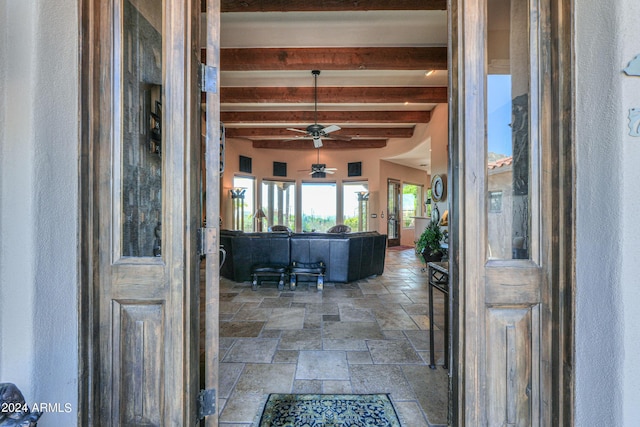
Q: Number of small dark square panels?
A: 4